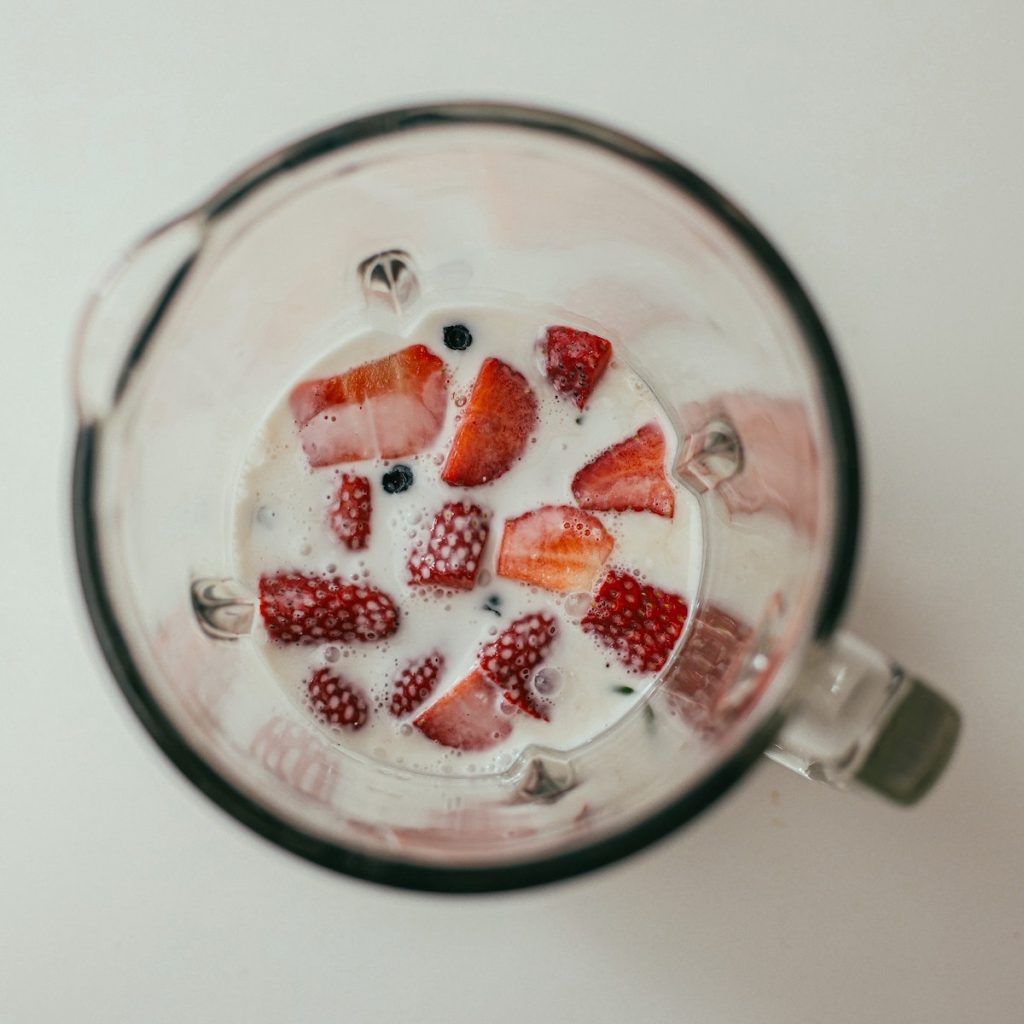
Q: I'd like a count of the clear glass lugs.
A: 4